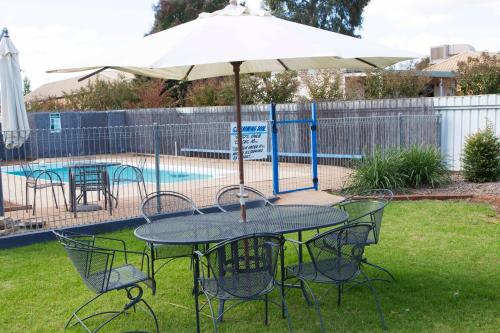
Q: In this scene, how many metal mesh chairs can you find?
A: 6